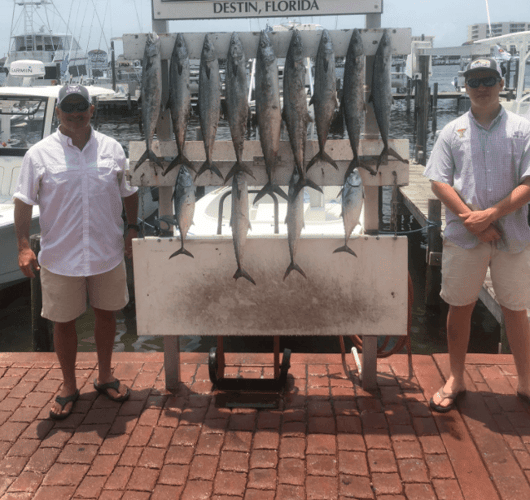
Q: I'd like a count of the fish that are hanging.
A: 13